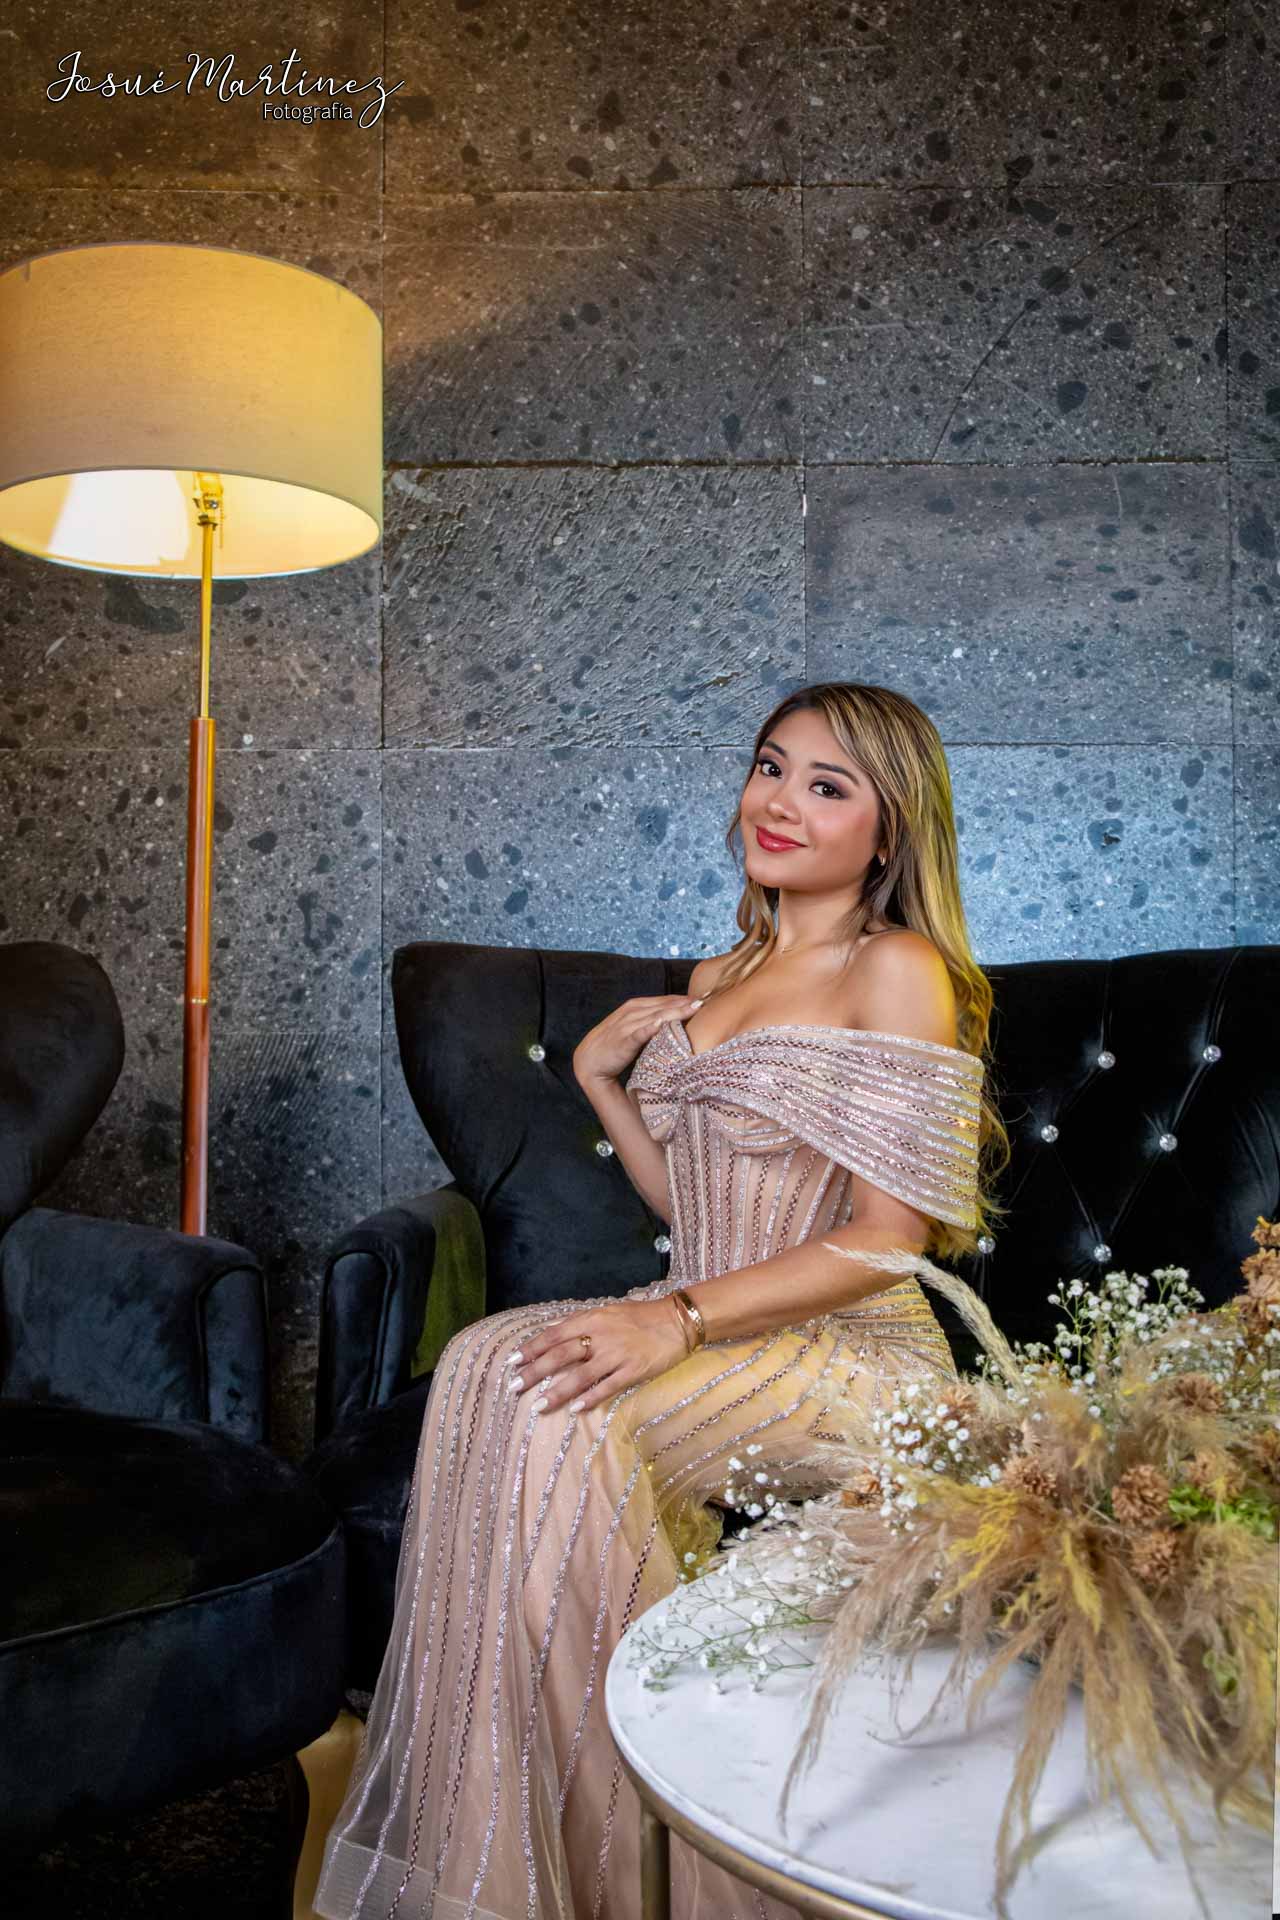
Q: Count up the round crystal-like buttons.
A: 9